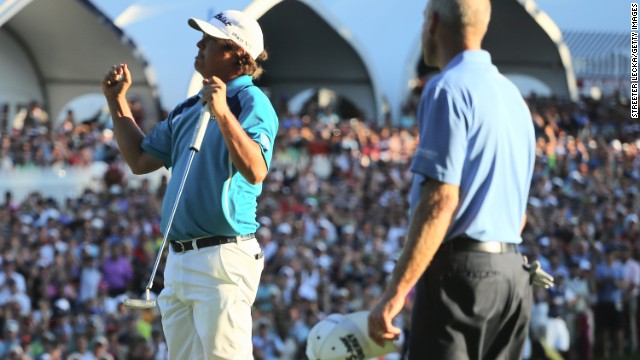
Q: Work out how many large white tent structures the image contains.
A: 3